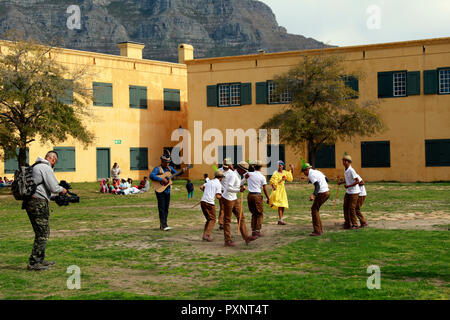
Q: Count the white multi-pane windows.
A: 4